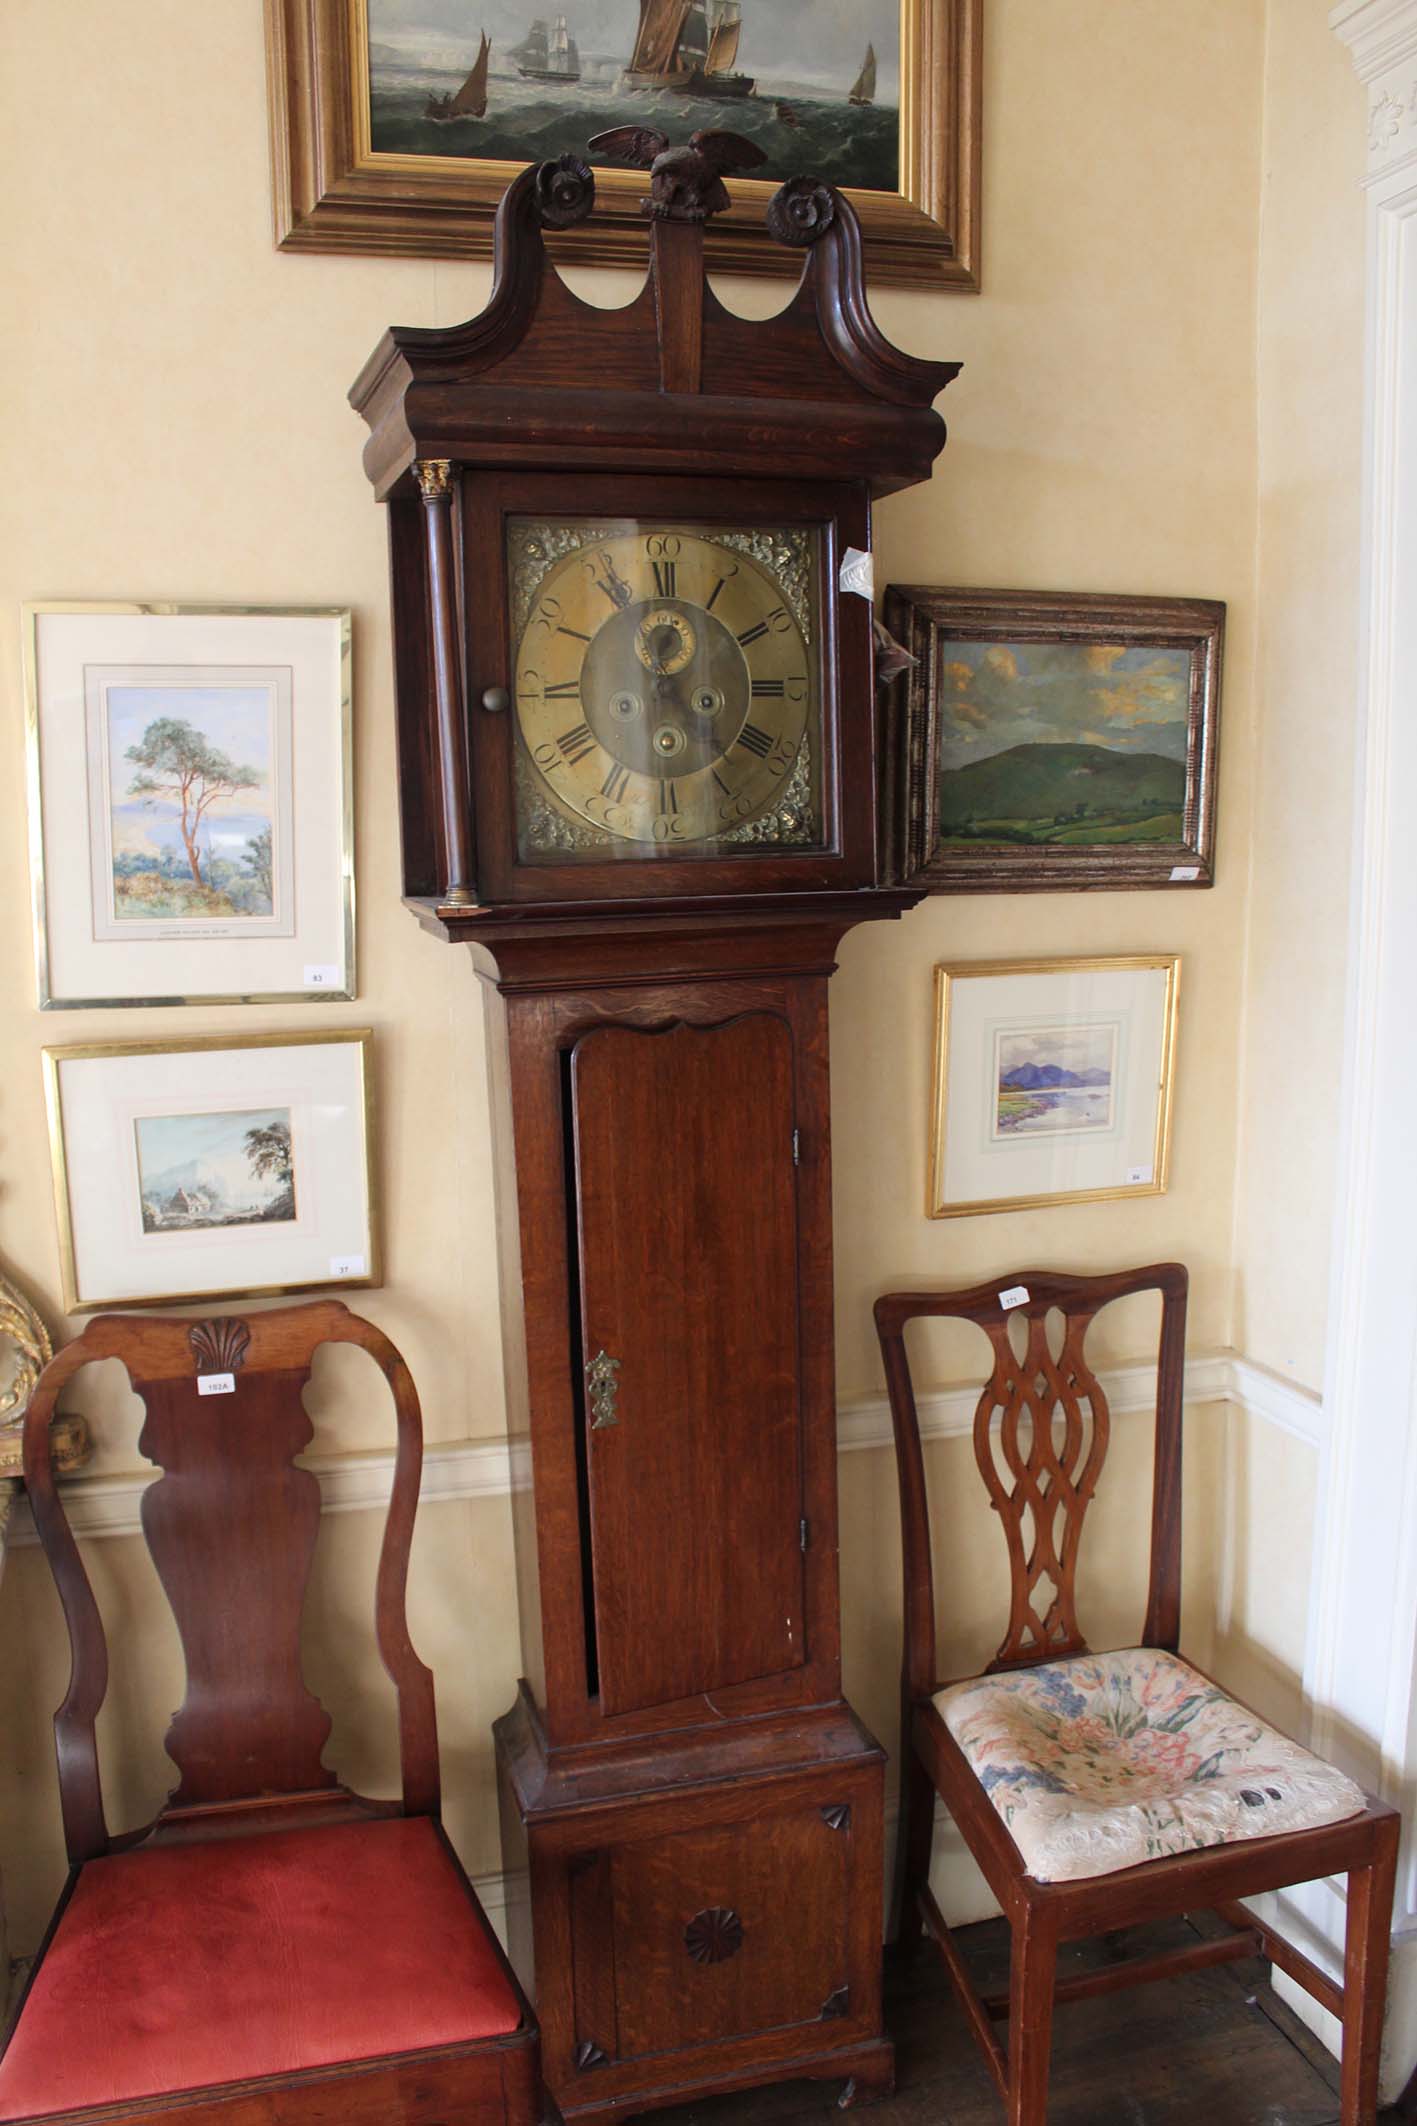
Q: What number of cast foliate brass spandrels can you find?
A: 4